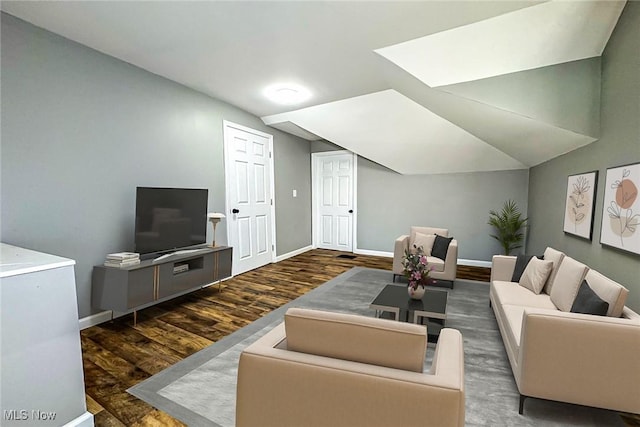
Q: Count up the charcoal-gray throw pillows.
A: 3